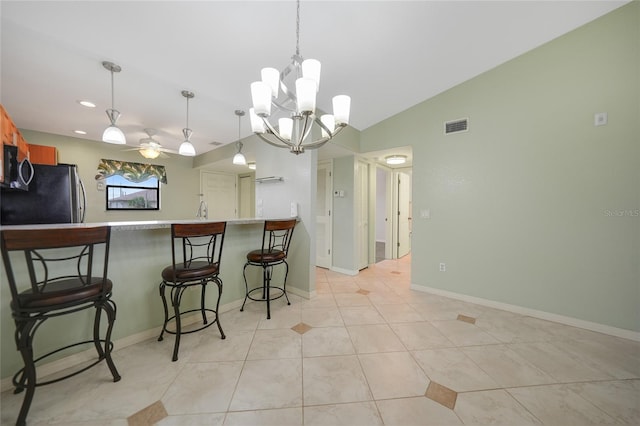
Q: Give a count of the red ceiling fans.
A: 0